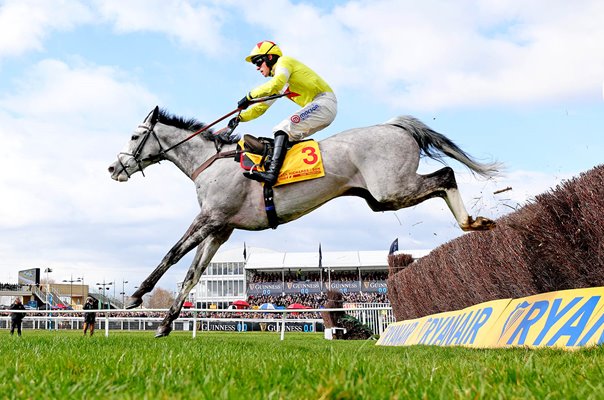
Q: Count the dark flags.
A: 3